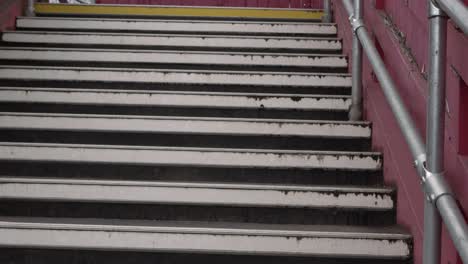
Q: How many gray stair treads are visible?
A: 9